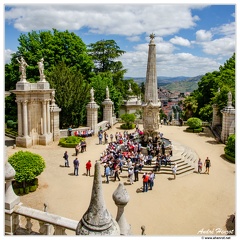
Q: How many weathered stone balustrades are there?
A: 1